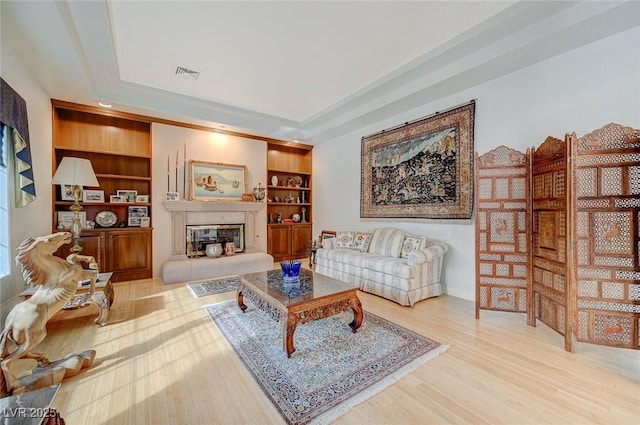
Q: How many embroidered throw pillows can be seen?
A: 3